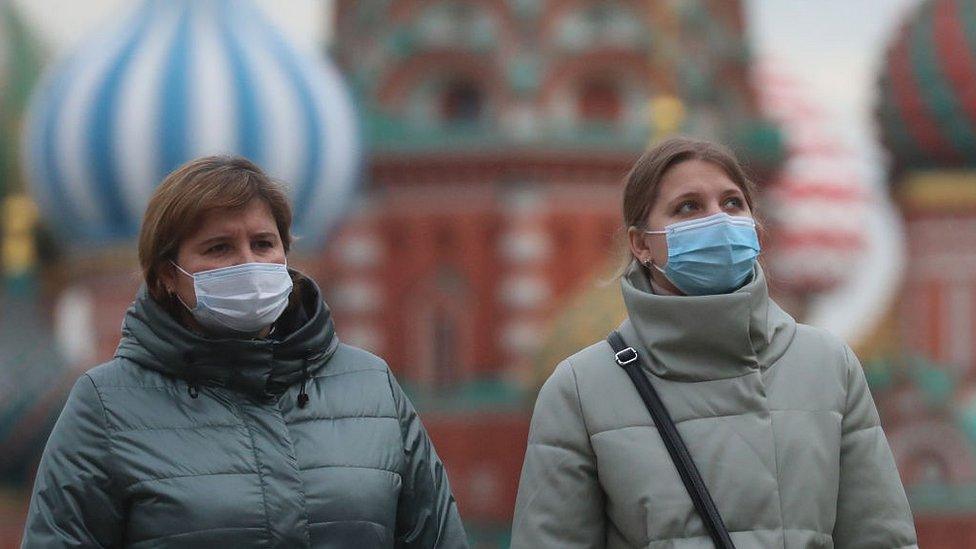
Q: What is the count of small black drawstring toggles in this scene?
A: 2